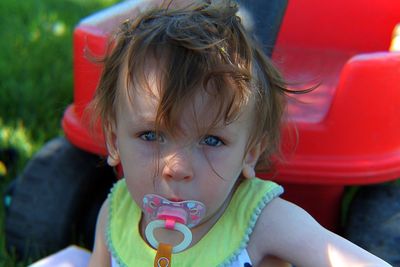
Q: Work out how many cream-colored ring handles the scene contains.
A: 1